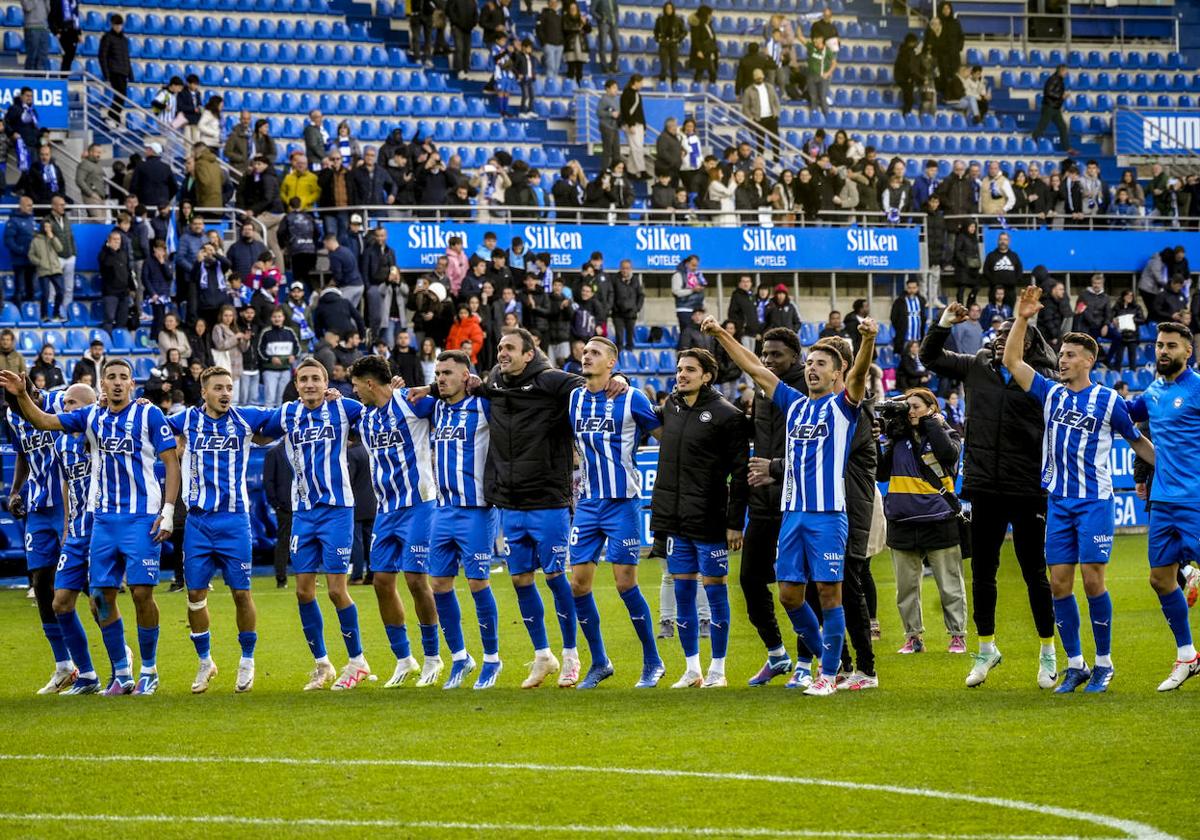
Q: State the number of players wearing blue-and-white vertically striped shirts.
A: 10